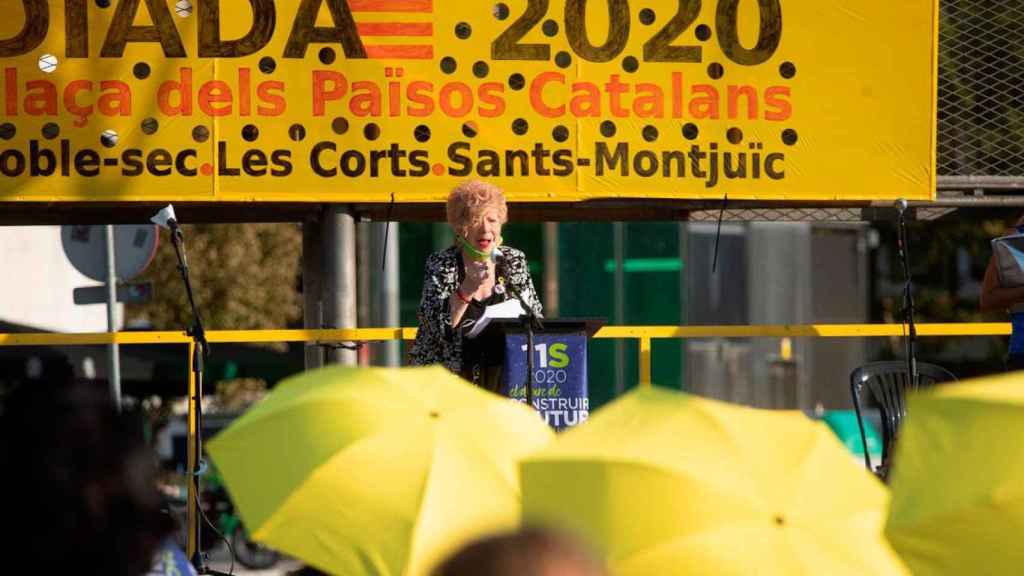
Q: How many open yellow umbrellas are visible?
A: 3